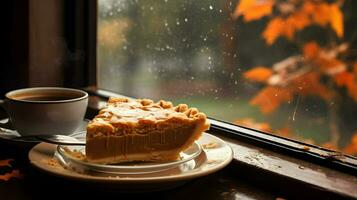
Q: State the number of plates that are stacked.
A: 2